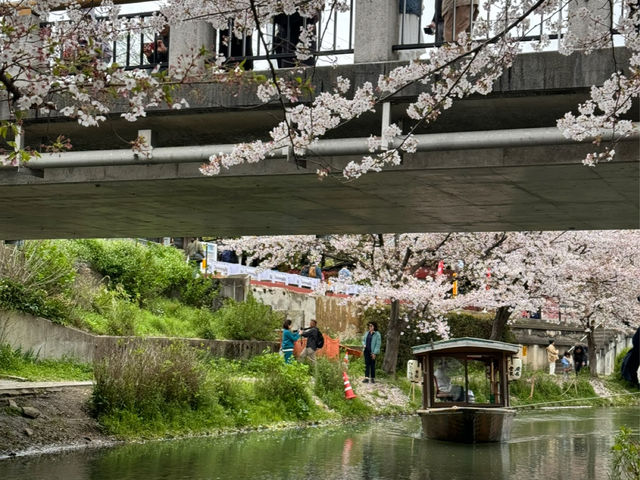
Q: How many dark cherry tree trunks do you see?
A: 3